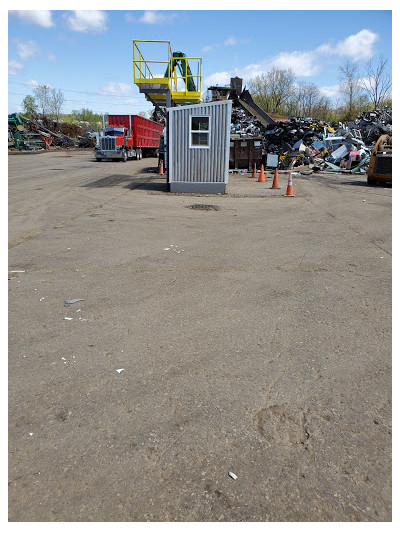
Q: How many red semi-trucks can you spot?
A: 1